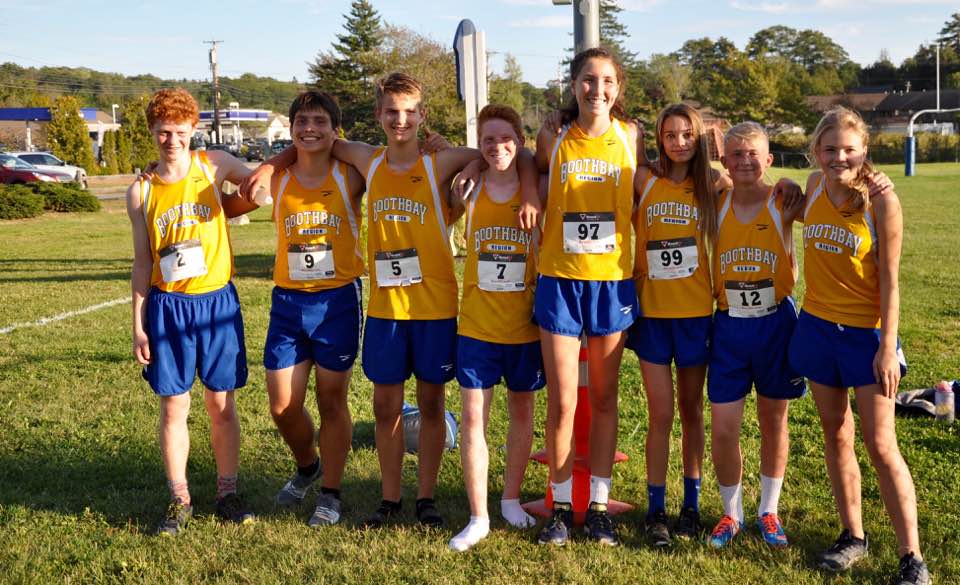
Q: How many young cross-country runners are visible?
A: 8